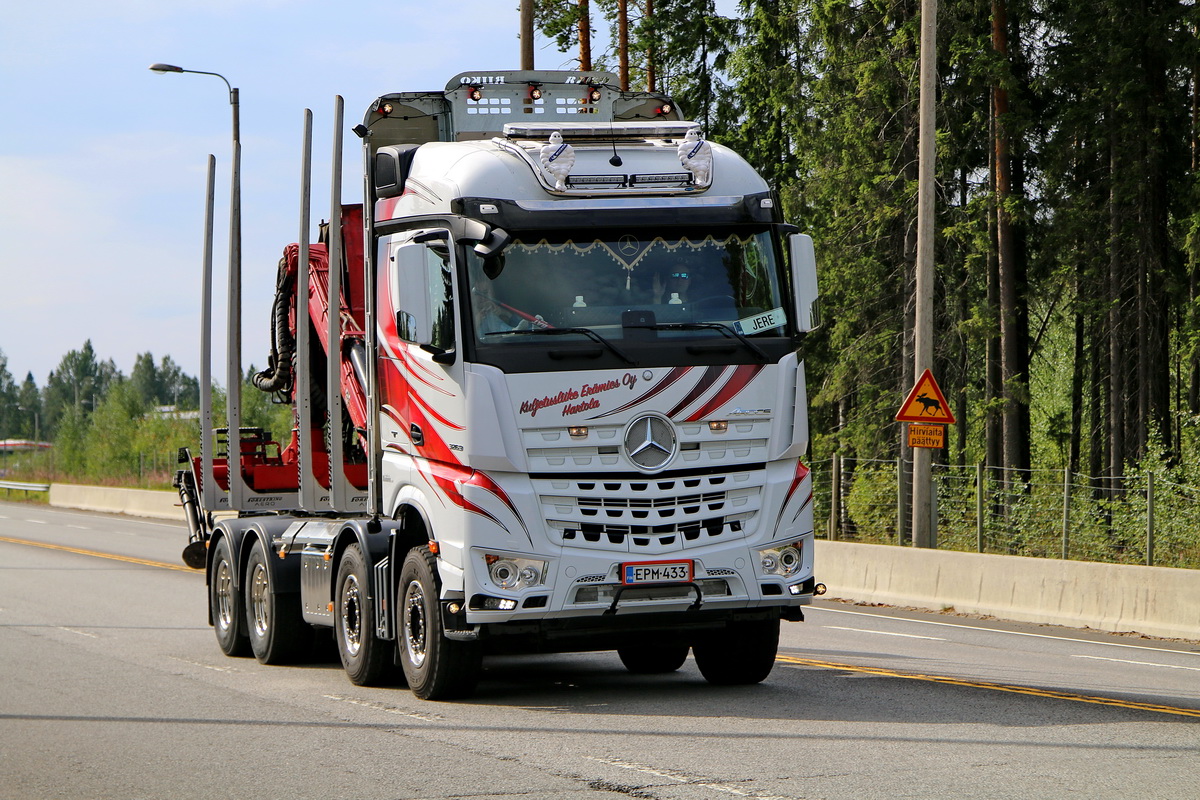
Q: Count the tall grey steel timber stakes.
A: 4